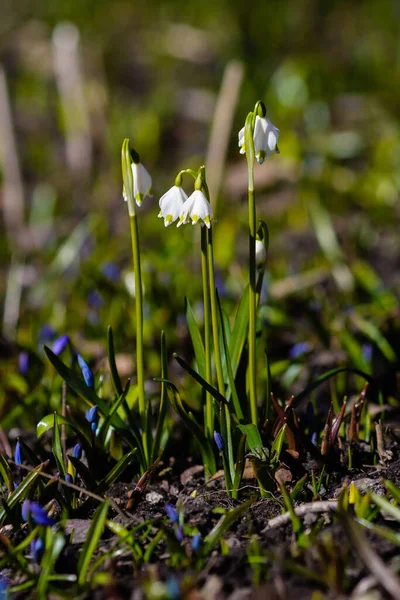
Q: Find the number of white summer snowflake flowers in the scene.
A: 5